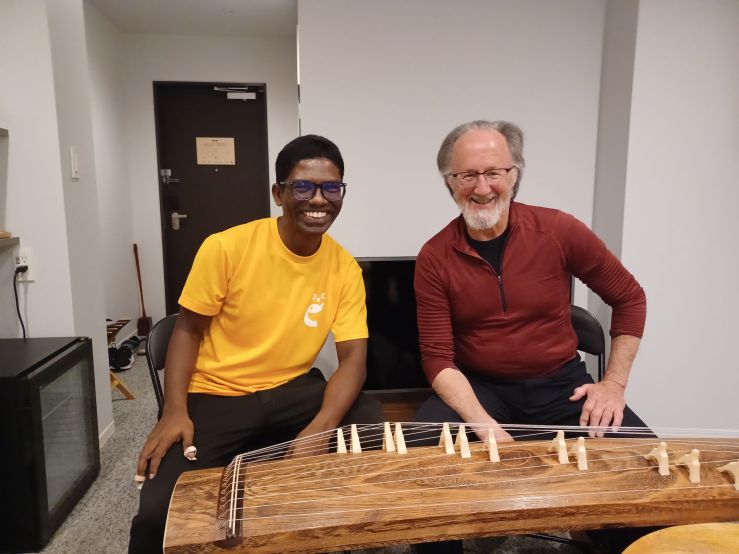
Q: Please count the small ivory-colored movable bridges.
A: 12